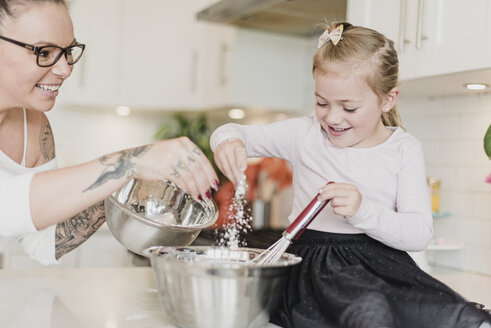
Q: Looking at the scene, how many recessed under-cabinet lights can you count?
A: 3